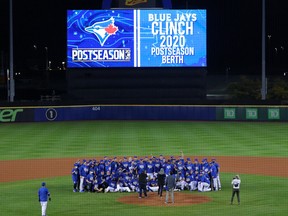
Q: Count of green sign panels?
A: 3